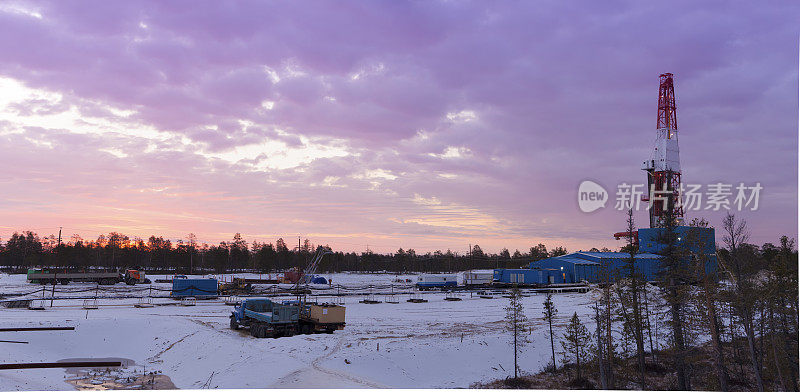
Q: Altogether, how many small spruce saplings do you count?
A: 3